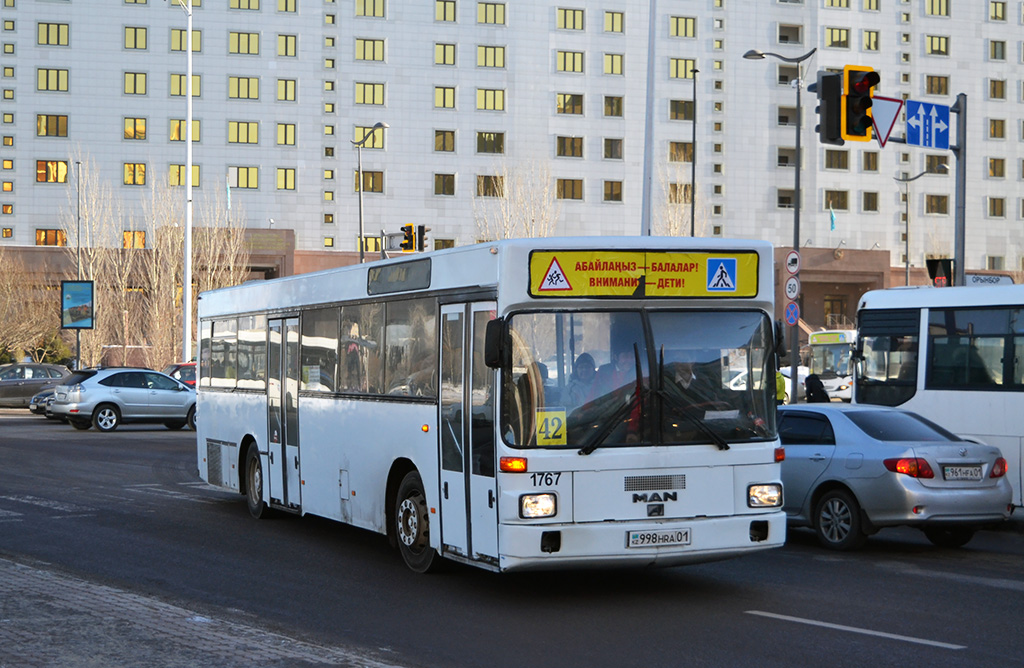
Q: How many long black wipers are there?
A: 2